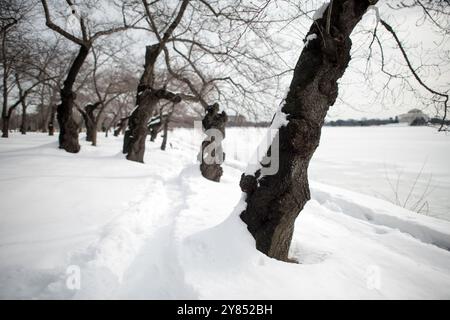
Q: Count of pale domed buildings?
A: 1